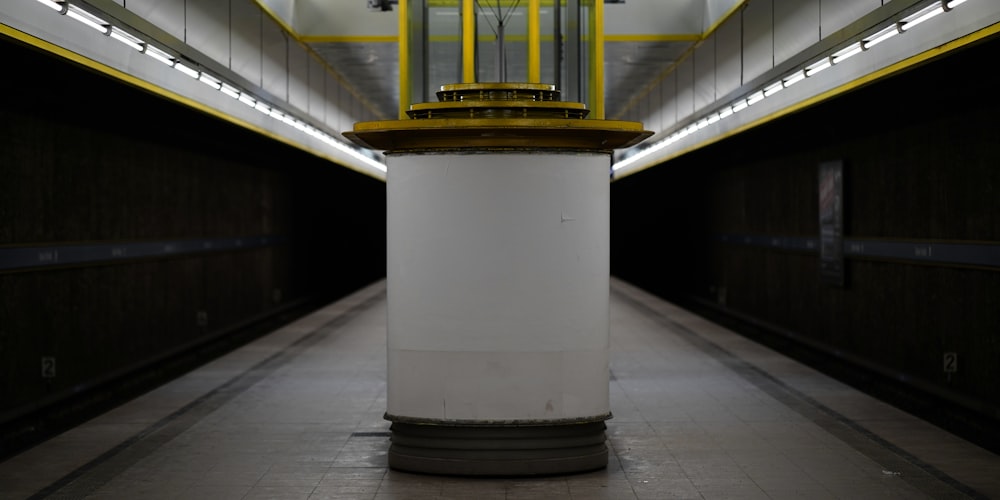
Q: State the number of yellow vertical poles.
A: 4